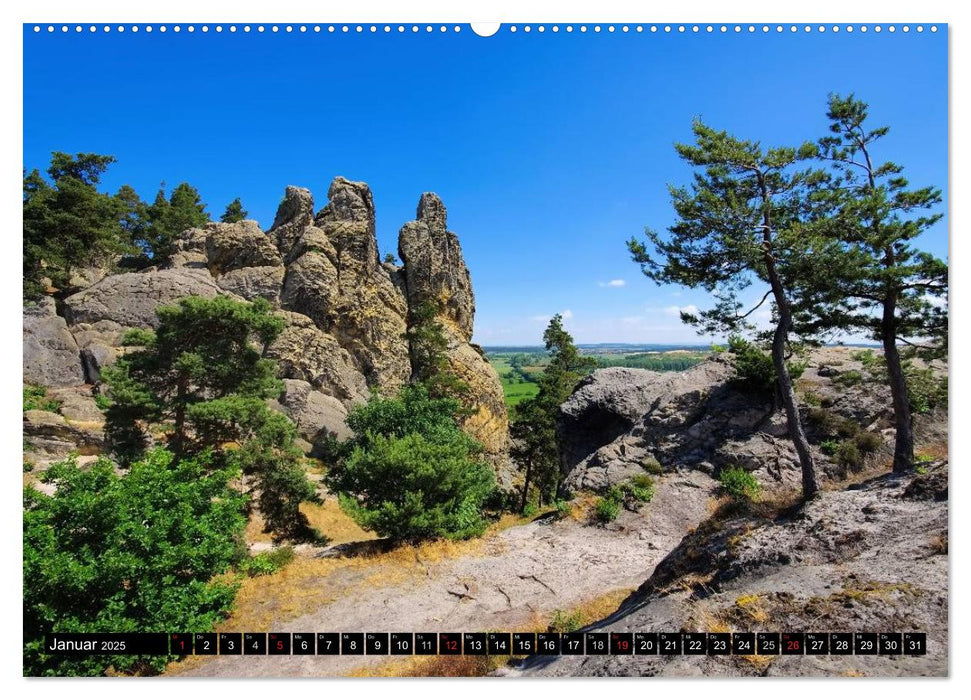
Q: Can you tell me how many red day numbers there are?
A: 5